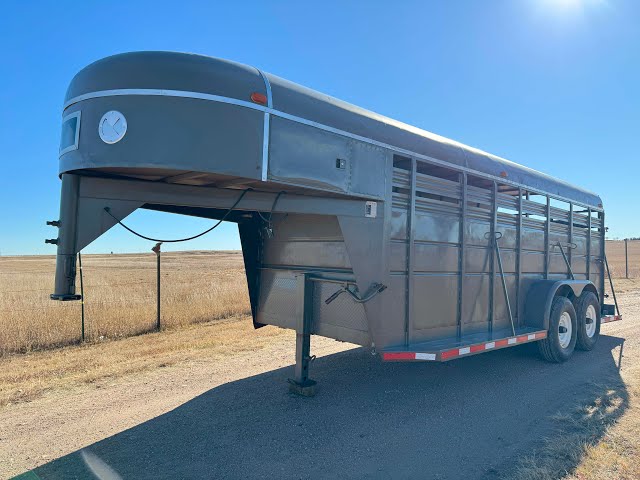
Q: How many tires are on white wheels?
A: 2